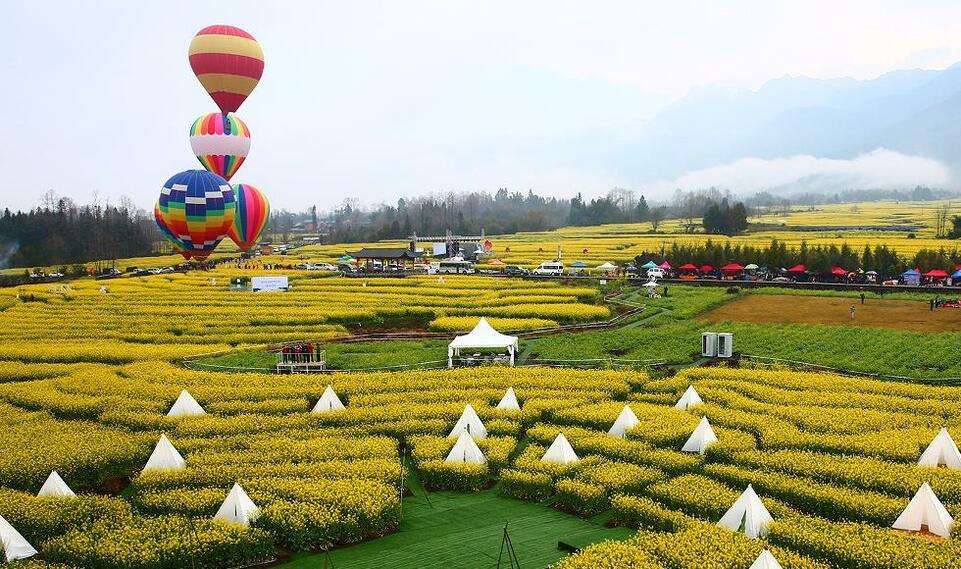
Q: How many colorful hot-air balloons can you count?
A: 5